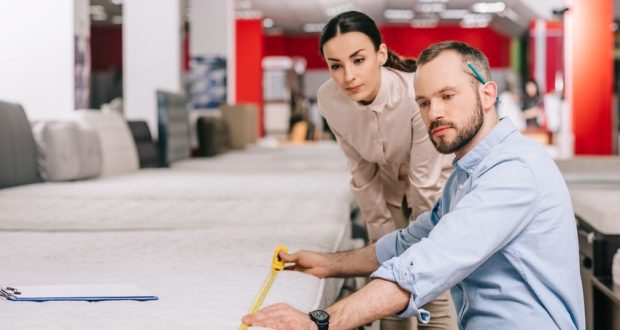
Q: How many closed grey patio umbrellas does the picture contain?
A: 0